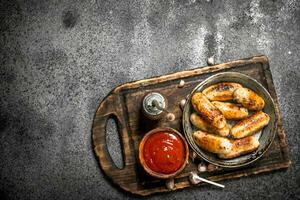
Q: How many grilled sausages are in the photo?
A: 8